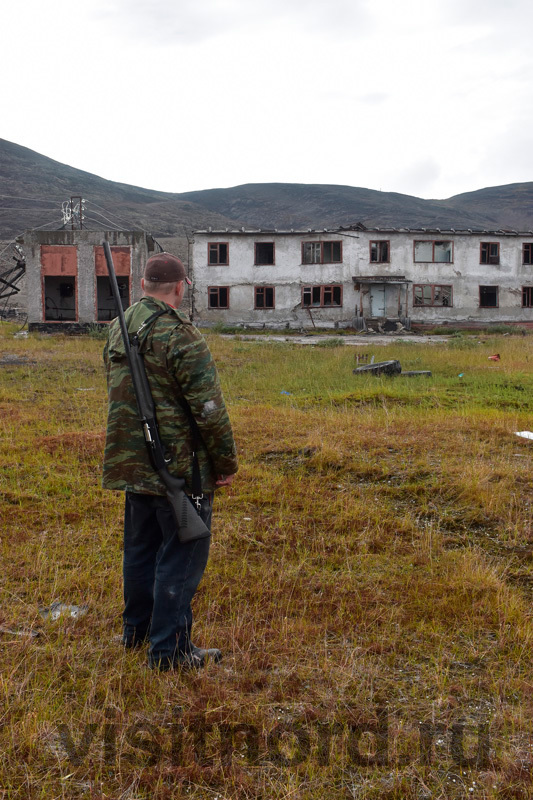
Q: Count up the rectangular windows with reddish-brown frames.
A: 13